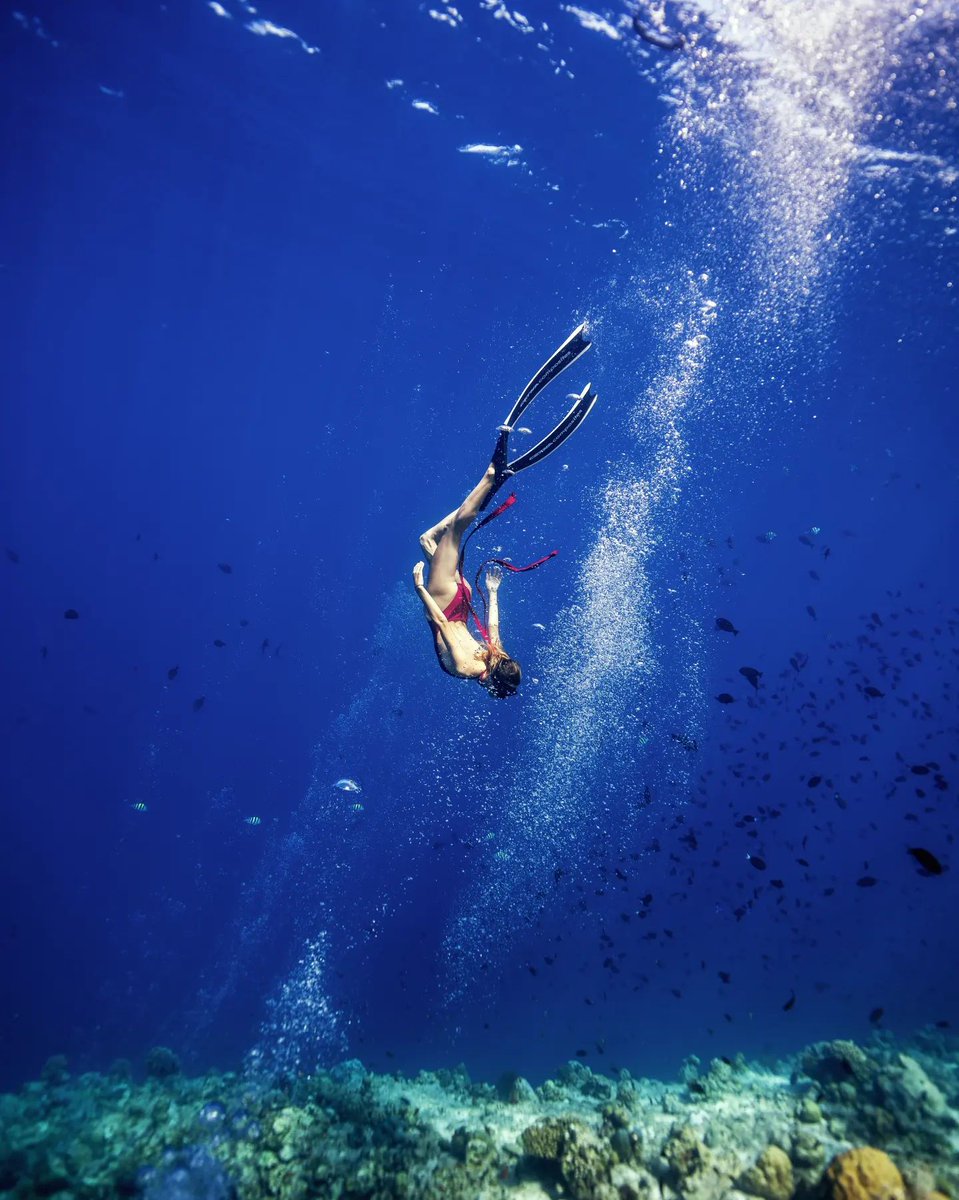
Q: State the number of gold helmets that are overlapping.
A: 0